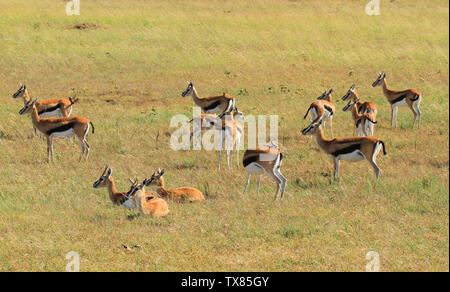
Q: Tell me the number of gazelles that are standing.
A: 11